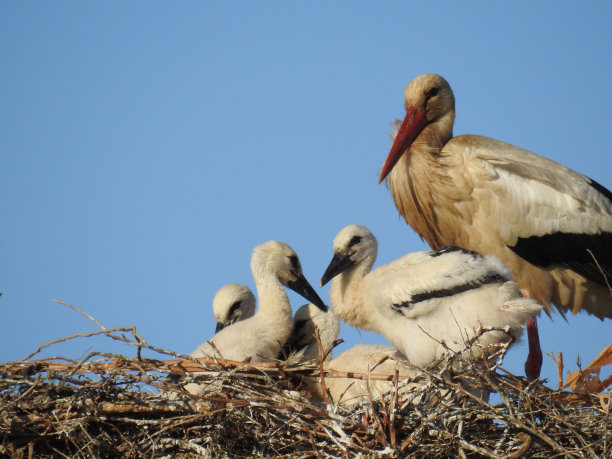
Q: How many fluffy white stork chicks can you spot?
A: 4